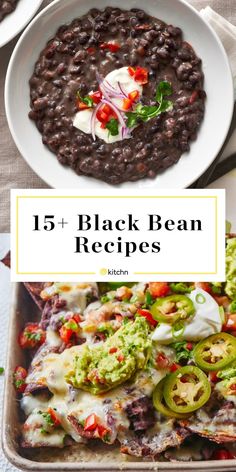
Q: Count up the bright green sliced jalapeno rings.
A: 4